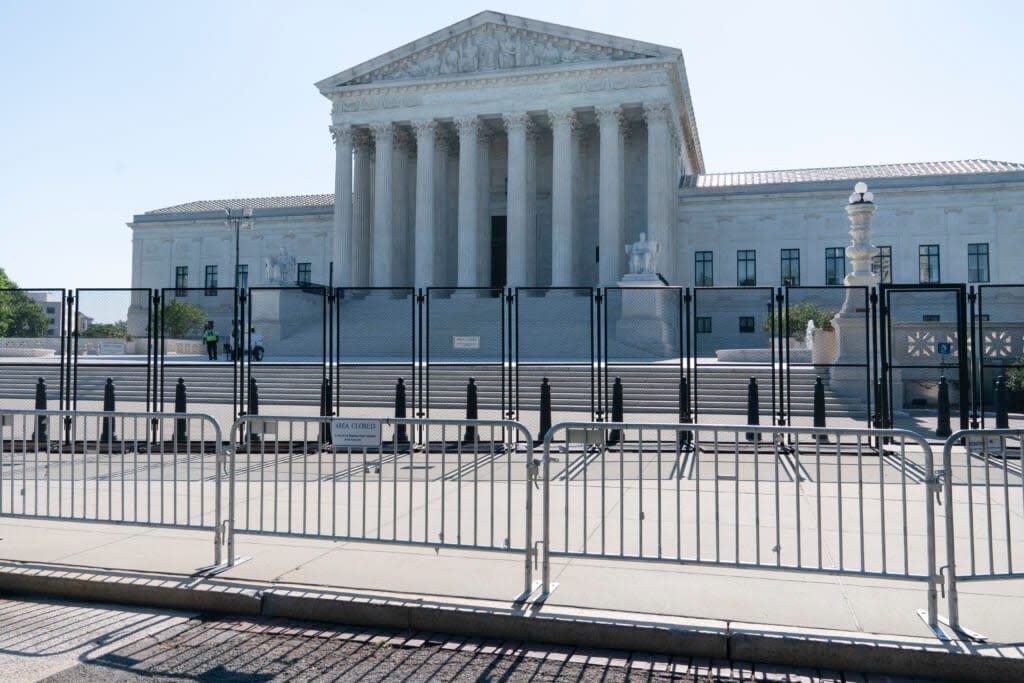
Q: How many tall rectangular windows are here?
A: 11